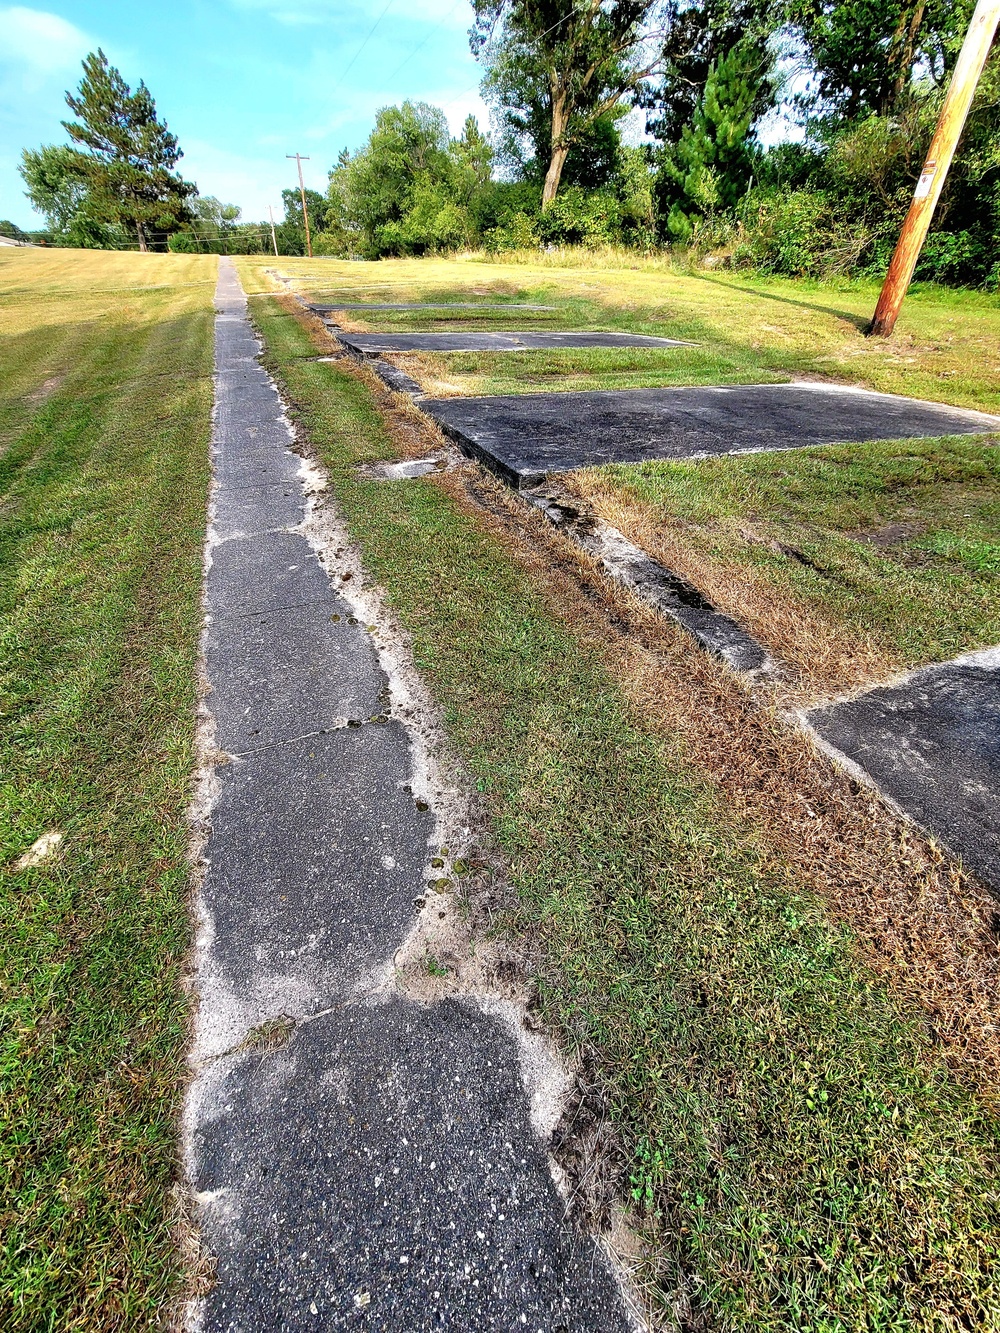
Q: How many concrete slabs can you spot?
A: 4